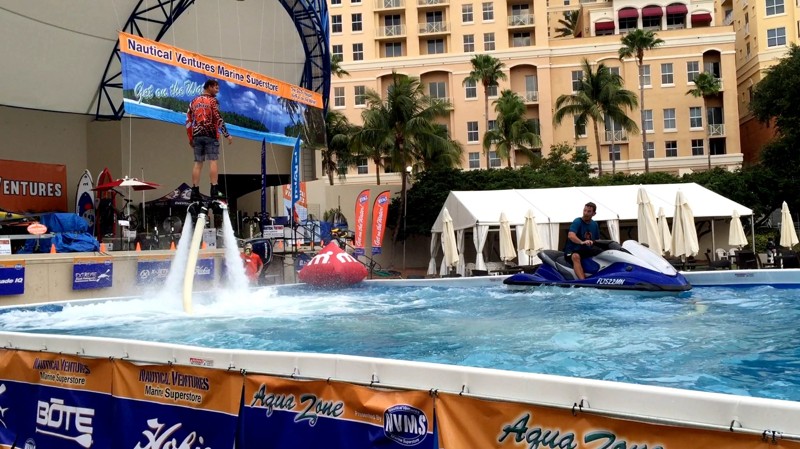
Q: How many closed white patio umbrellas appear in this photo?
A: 8